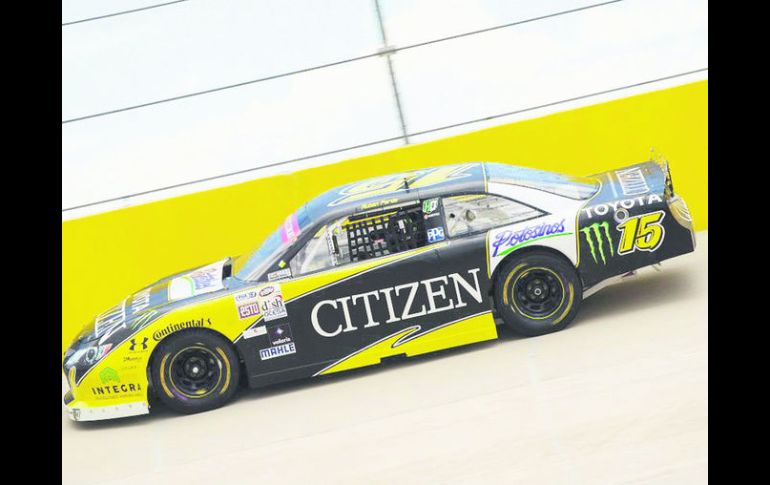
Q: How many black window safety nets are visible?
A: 1